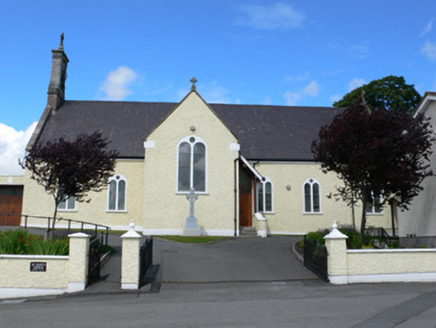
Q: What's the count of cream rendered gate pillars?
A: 3